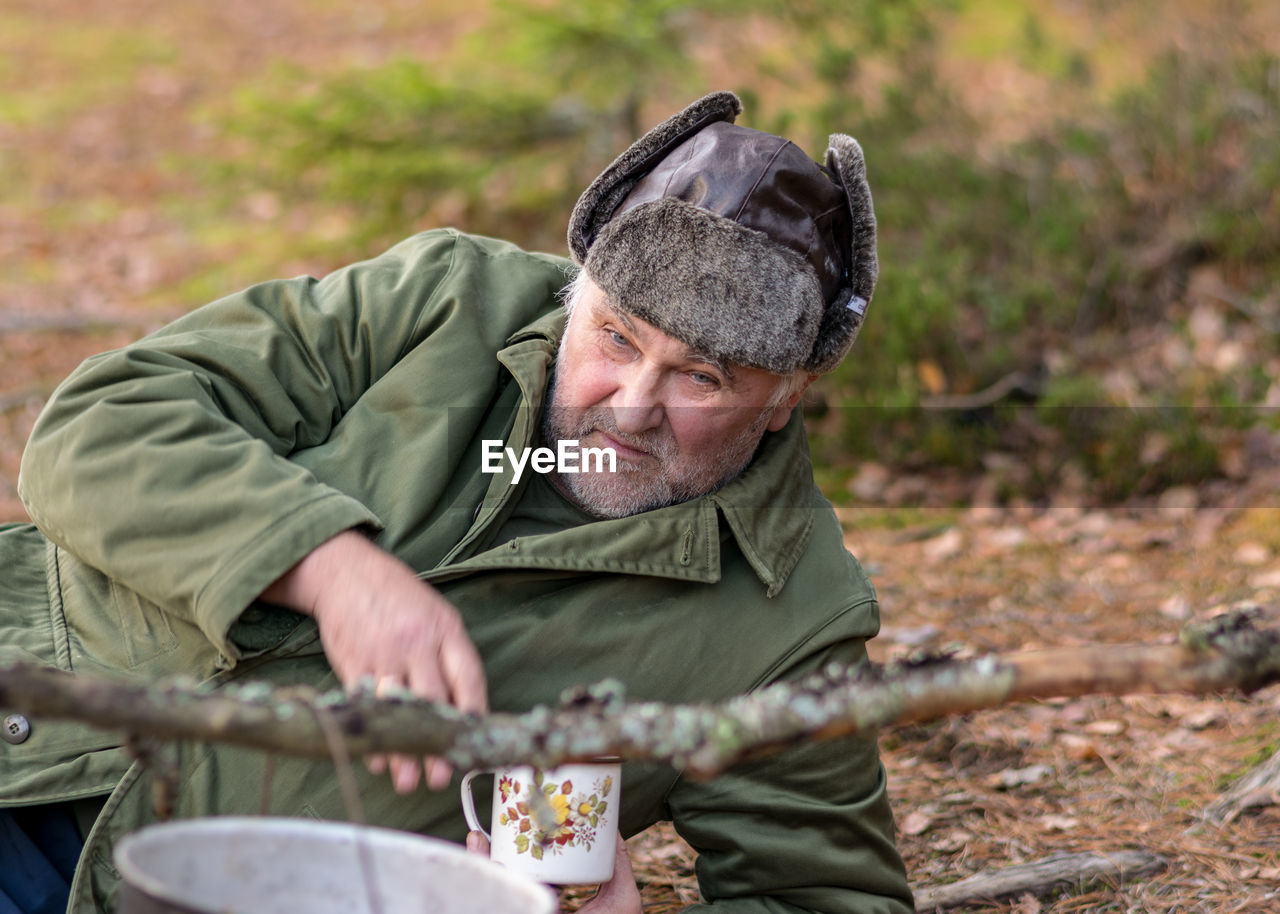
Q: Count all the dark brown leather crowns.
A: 1